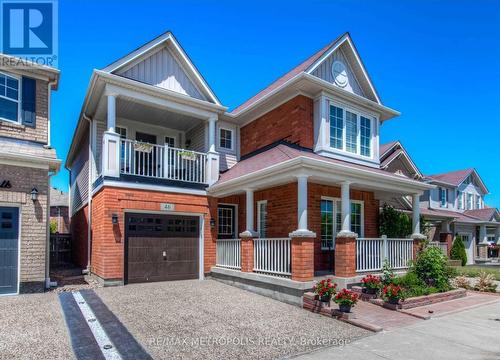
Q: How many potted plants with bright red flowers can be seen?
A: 4